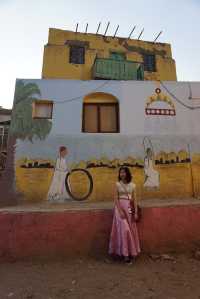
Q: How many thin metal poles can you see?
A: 8